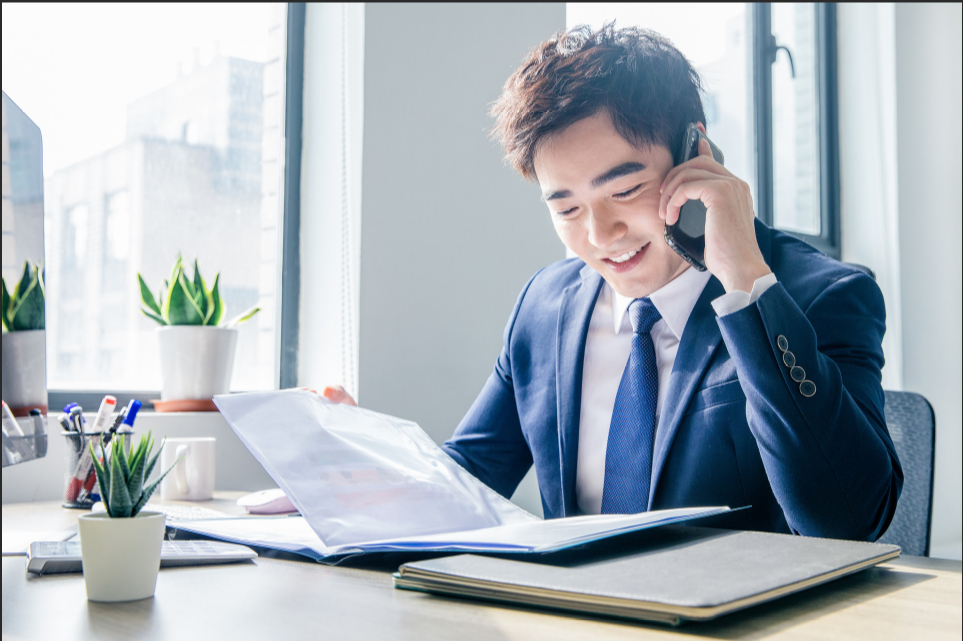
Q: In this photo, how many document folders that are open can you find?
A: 1